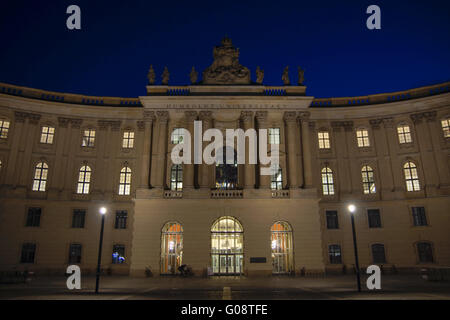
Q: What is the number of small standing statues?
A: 6